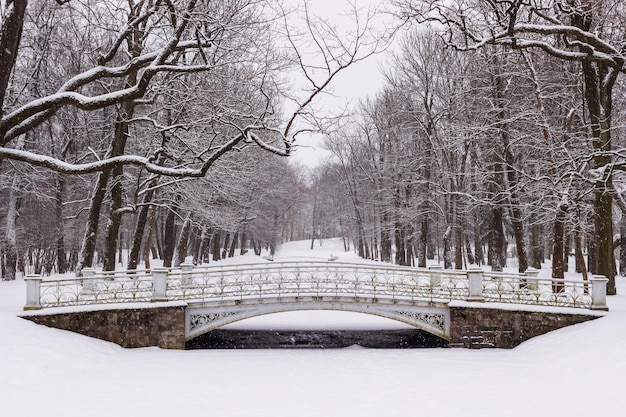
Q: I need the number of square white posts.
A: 8